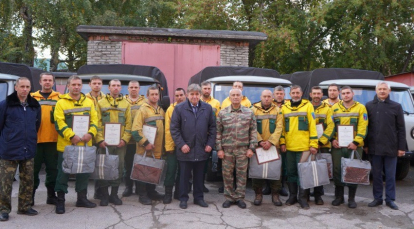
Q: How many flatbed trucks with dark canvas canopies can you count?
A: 4